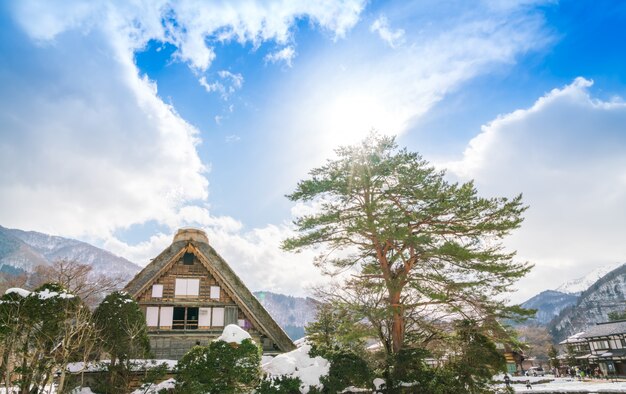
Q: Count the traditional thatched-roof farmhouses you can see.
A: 1